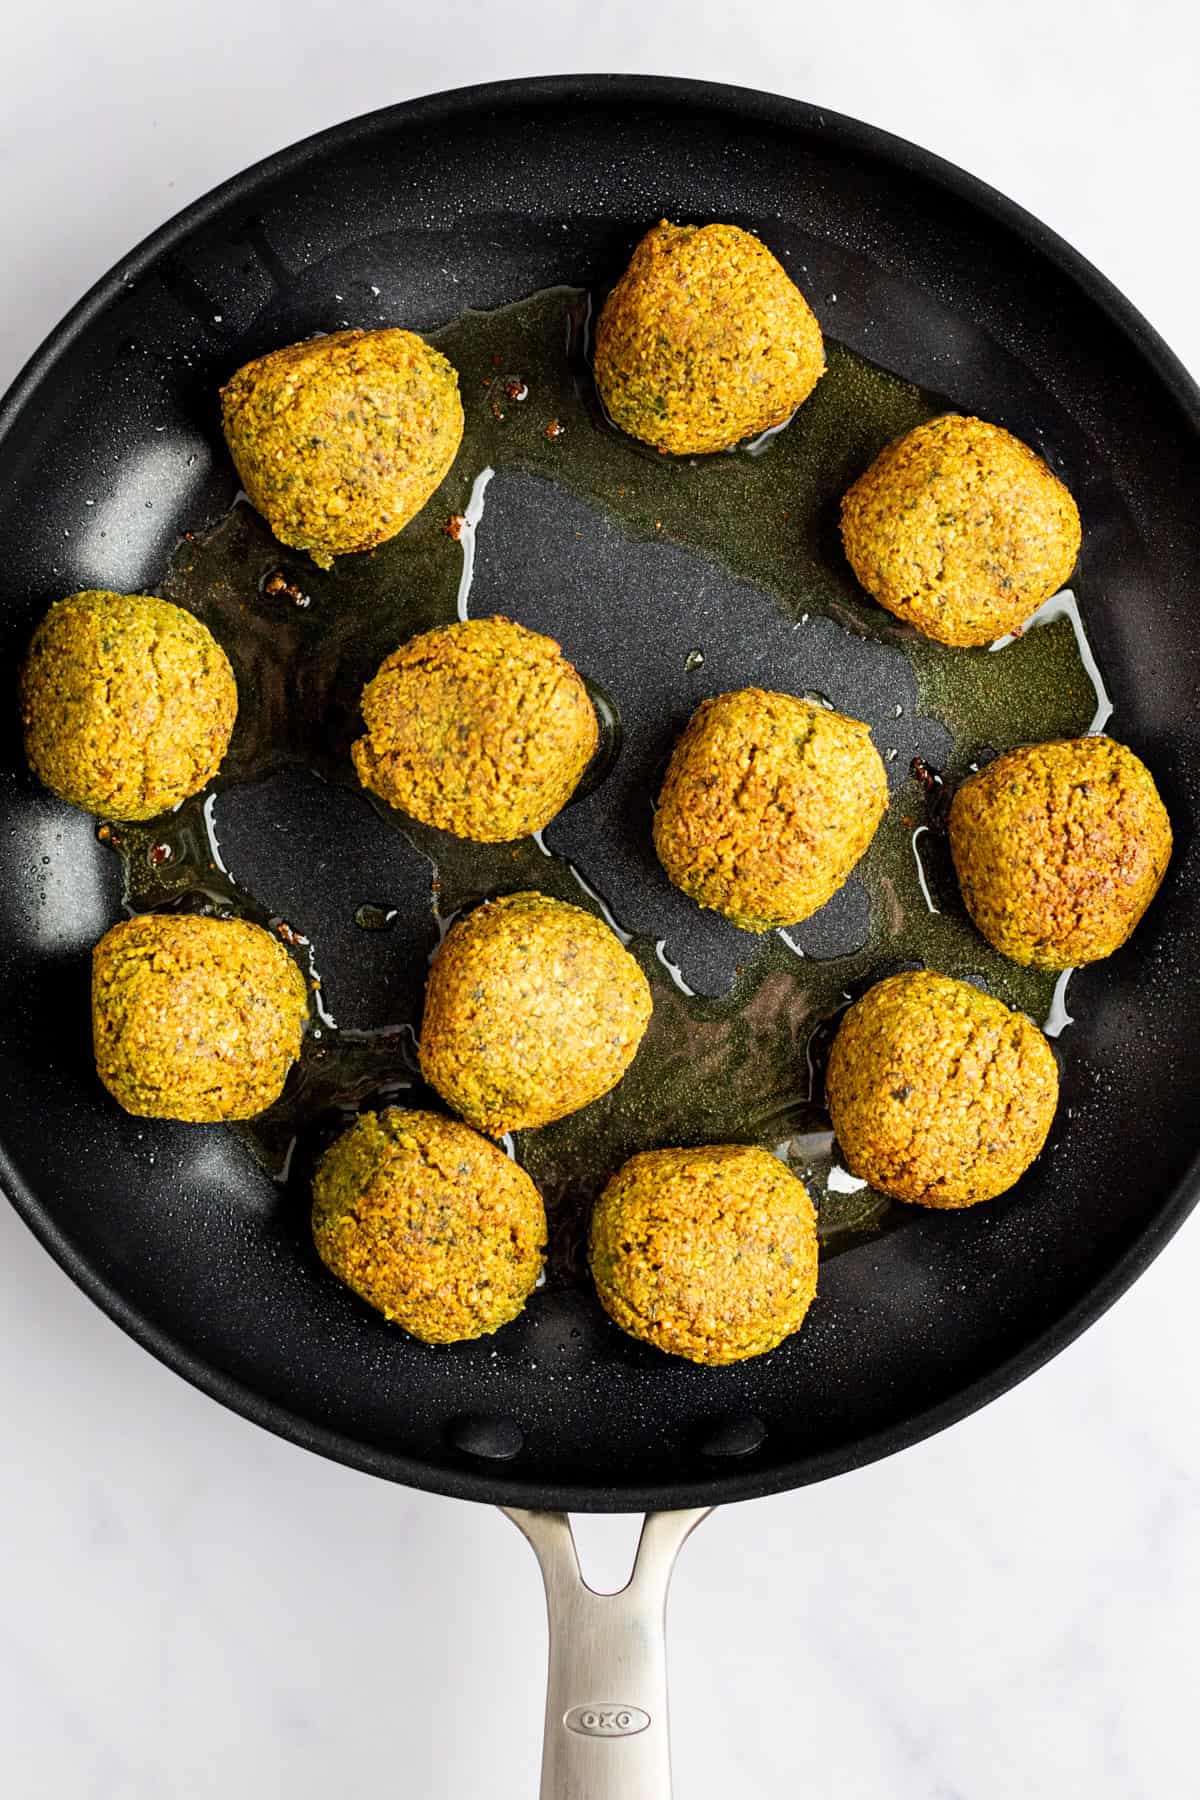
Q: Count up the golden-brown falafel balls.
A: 12